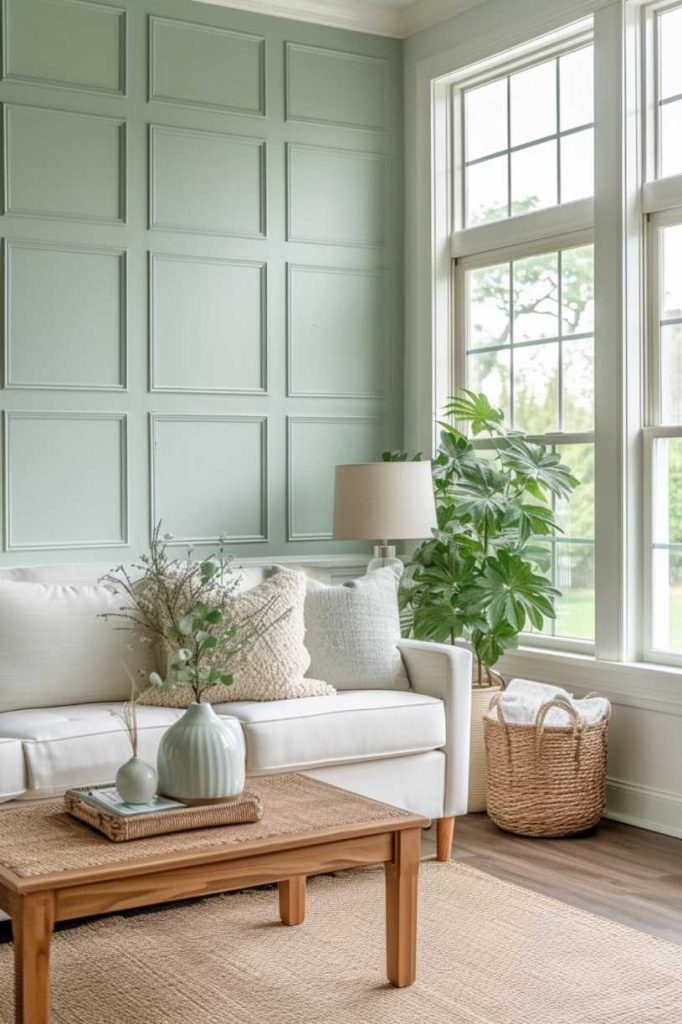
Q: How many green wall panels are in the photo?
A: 12